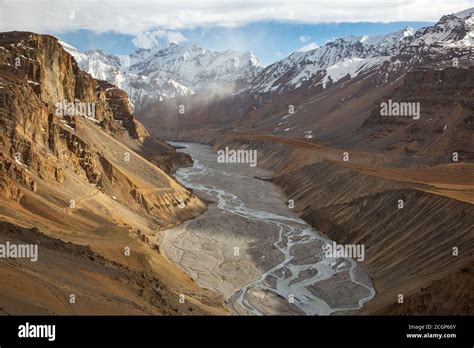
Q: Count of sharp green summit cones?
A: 0